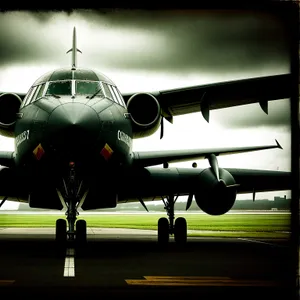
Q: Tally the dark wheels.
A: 4